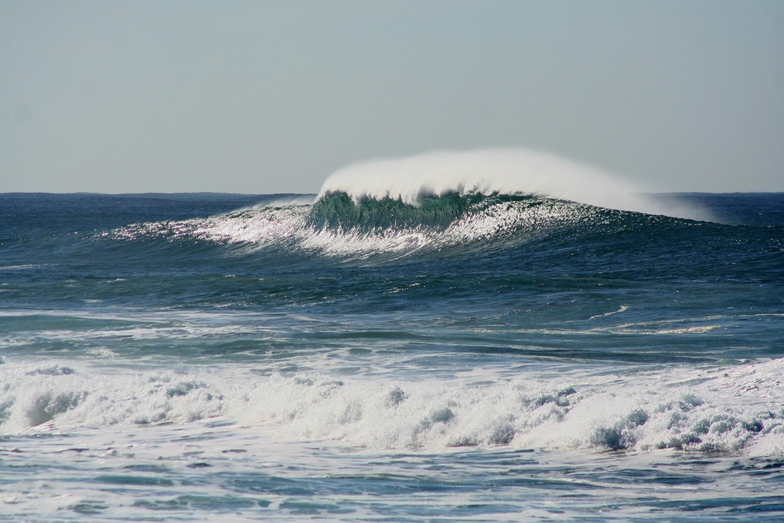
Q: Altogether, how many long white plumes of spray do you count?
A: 1